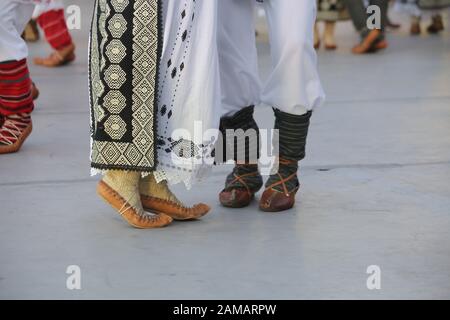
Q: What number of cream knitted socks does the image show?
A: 2